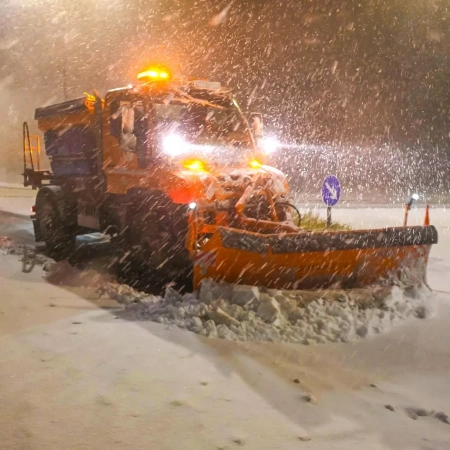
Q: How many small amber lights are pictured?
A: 2